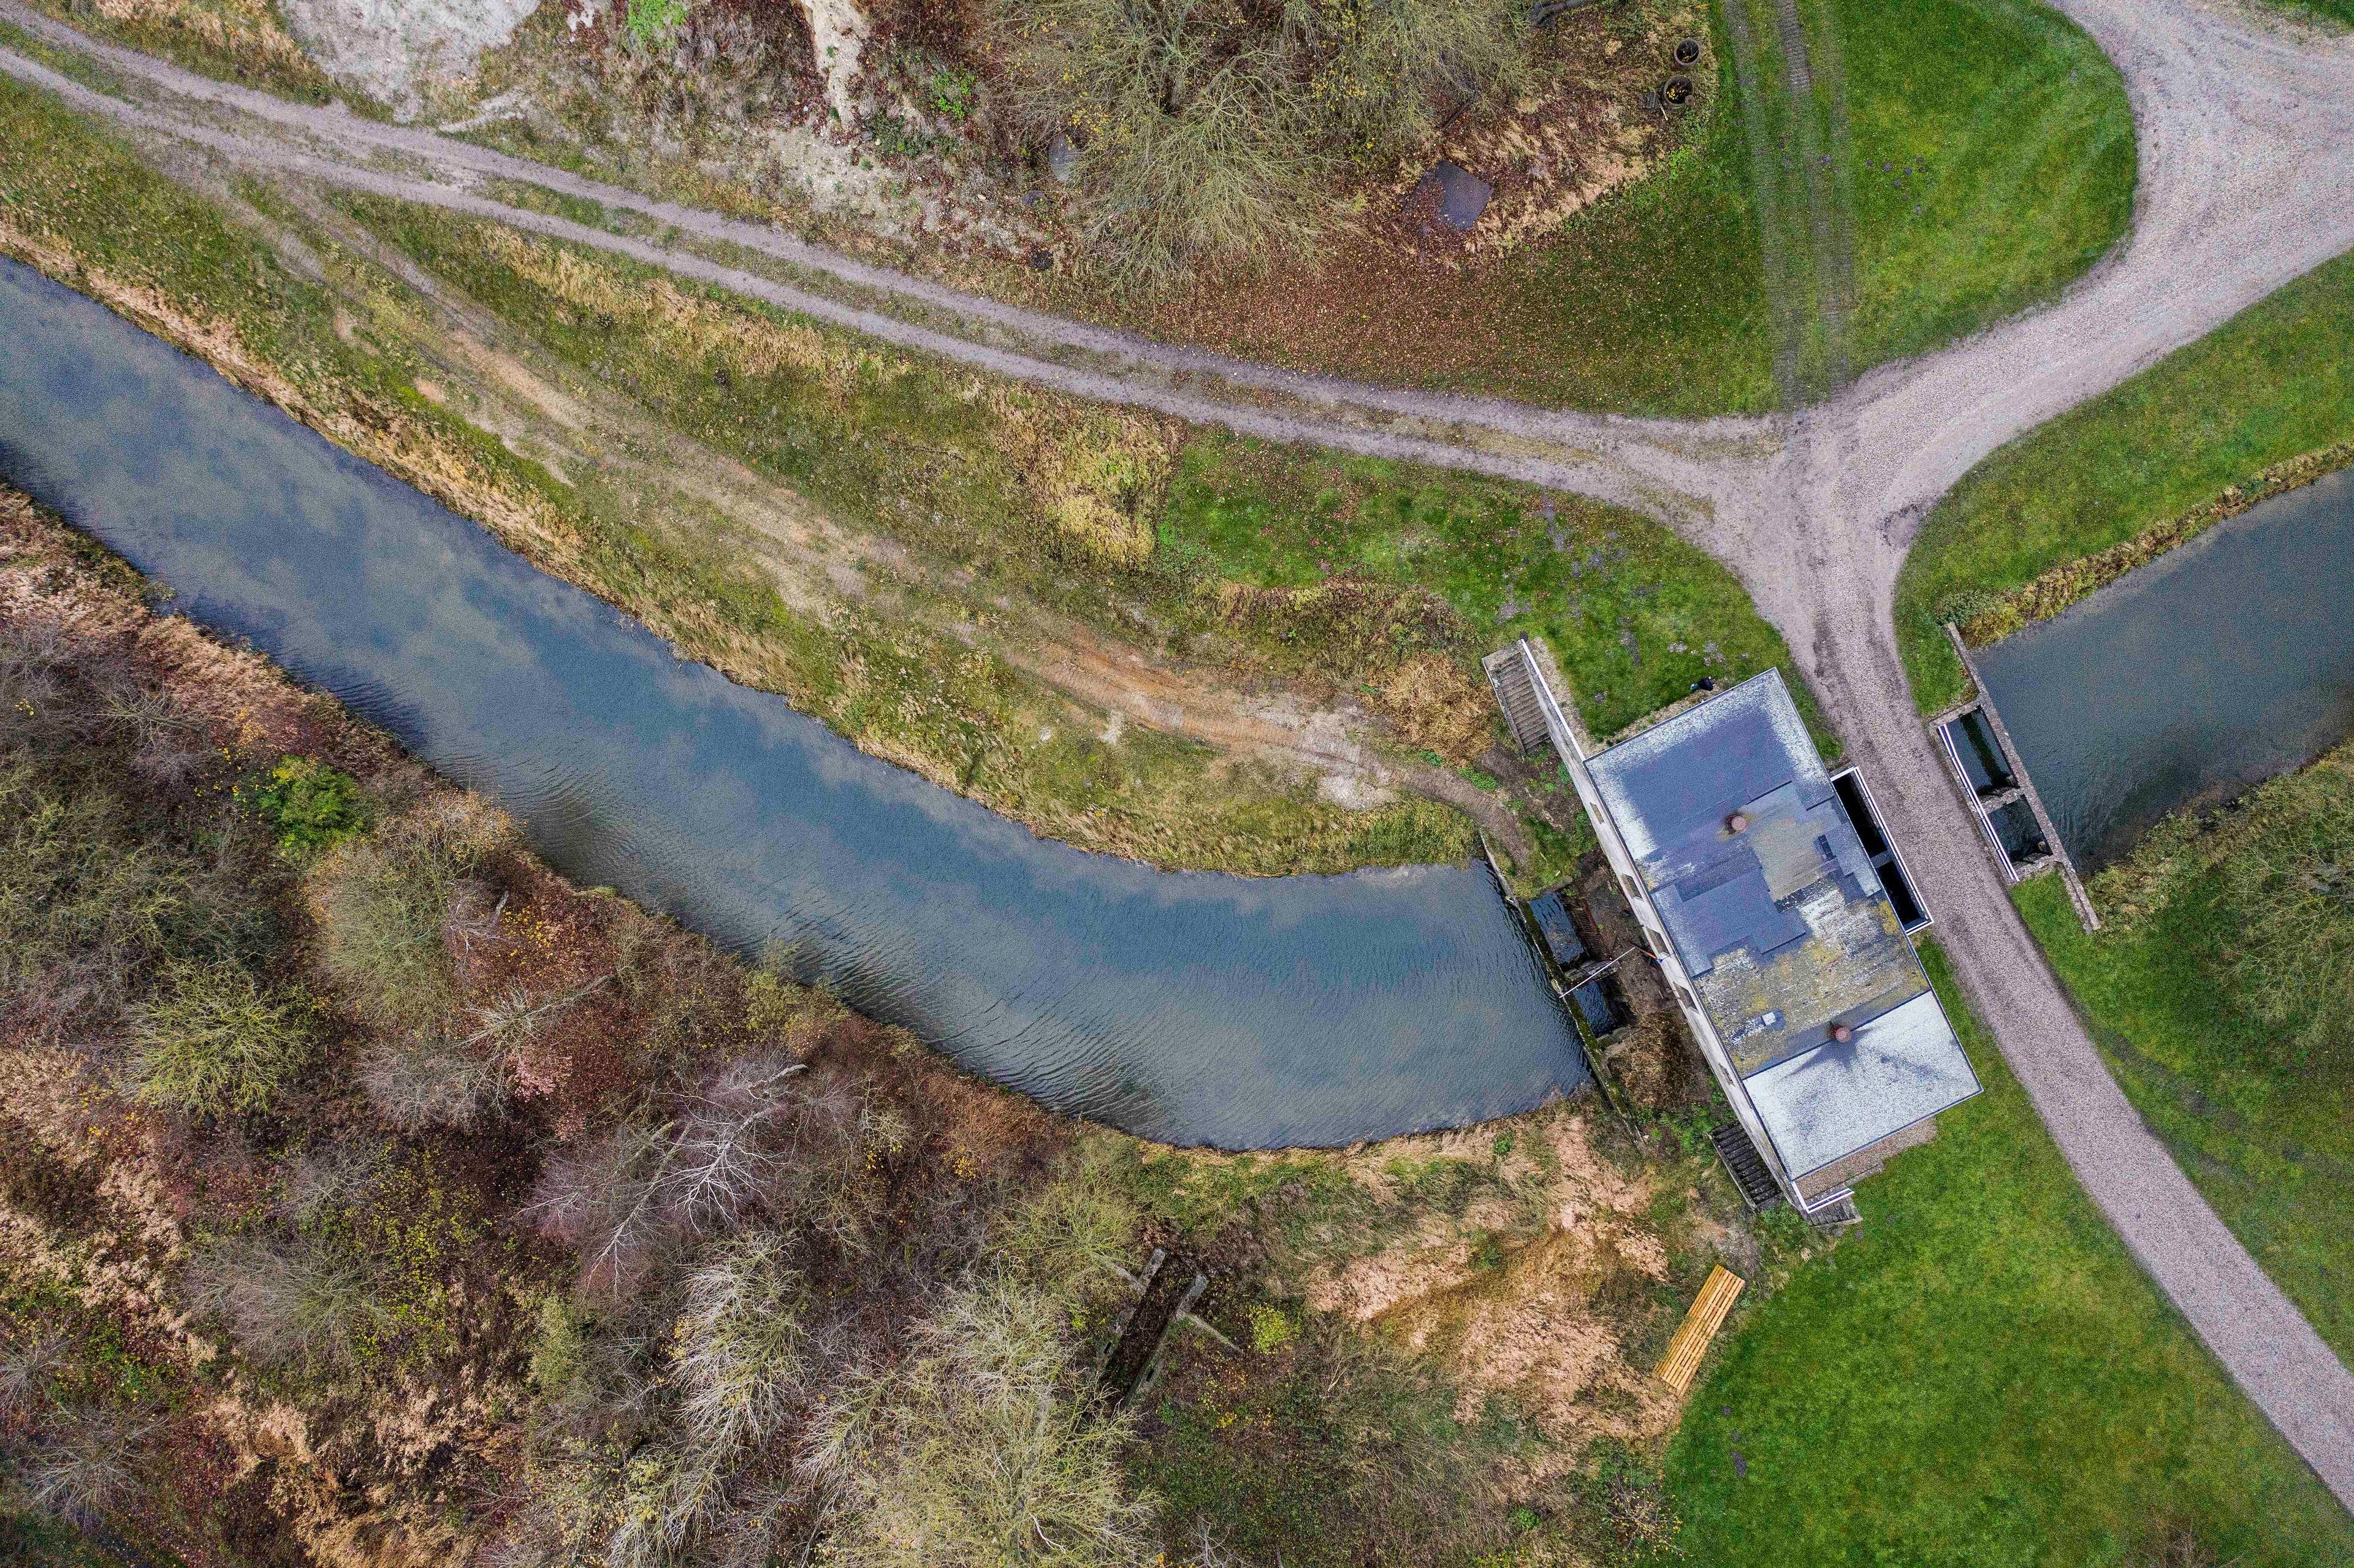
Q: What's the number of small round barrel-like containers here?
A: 2